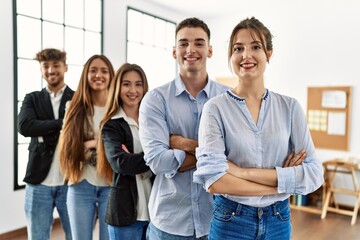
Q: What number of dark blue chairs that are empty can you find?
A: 0